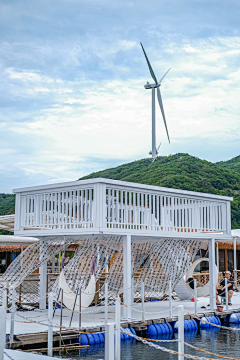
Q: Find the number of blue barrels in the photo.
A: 6